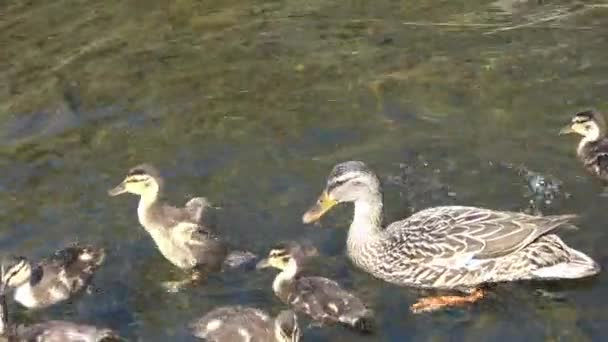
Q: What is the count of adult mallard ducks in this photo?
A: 1